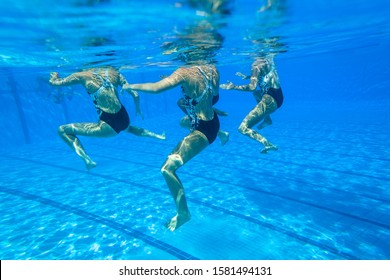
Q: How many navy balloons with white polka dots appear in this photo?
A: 0